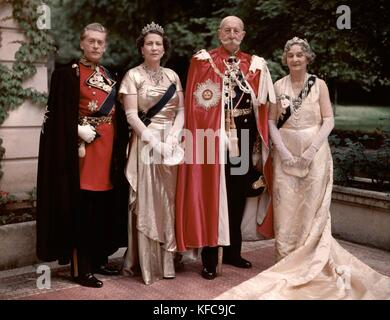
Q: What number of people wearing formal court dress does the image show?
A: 4